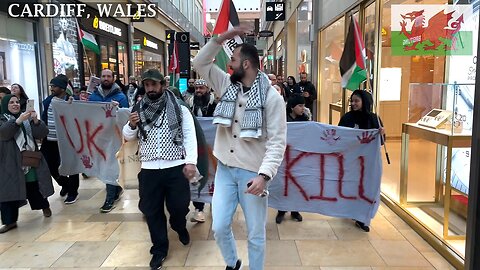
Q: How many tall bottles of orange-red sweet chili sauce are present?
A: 0